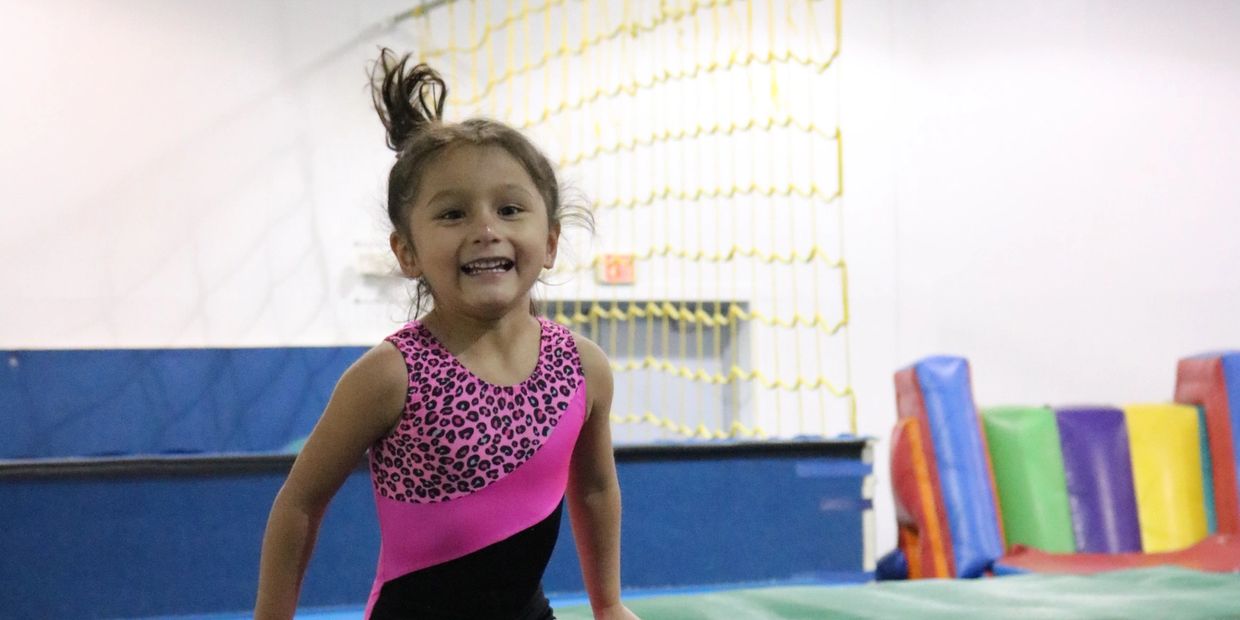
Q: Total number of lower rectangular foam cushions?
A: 3